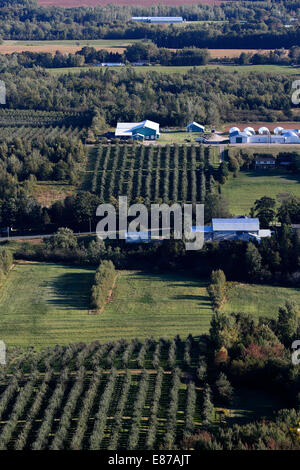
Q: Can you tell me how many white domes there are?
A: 4